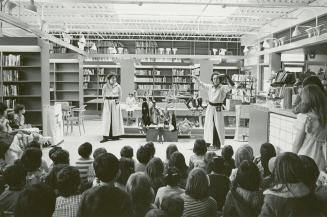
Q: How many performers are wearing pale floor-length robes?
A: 2